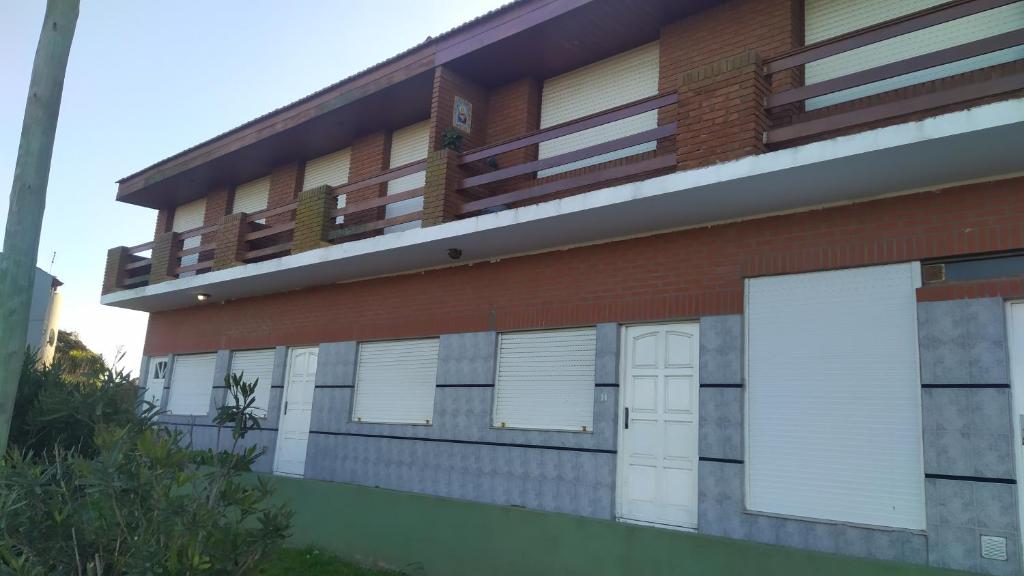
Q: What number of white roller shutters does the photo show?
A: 11